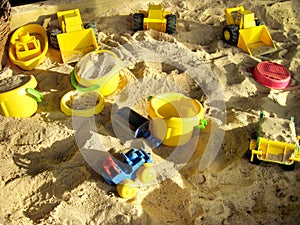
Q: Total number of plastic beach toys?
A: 12